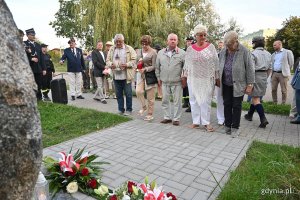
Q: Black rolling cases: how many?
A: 1